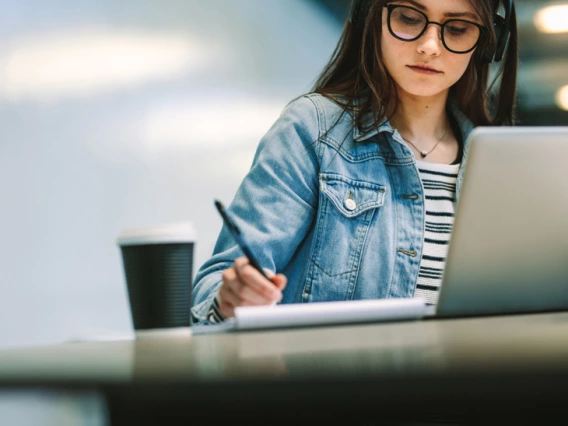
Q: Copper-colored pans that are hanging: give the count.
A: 0